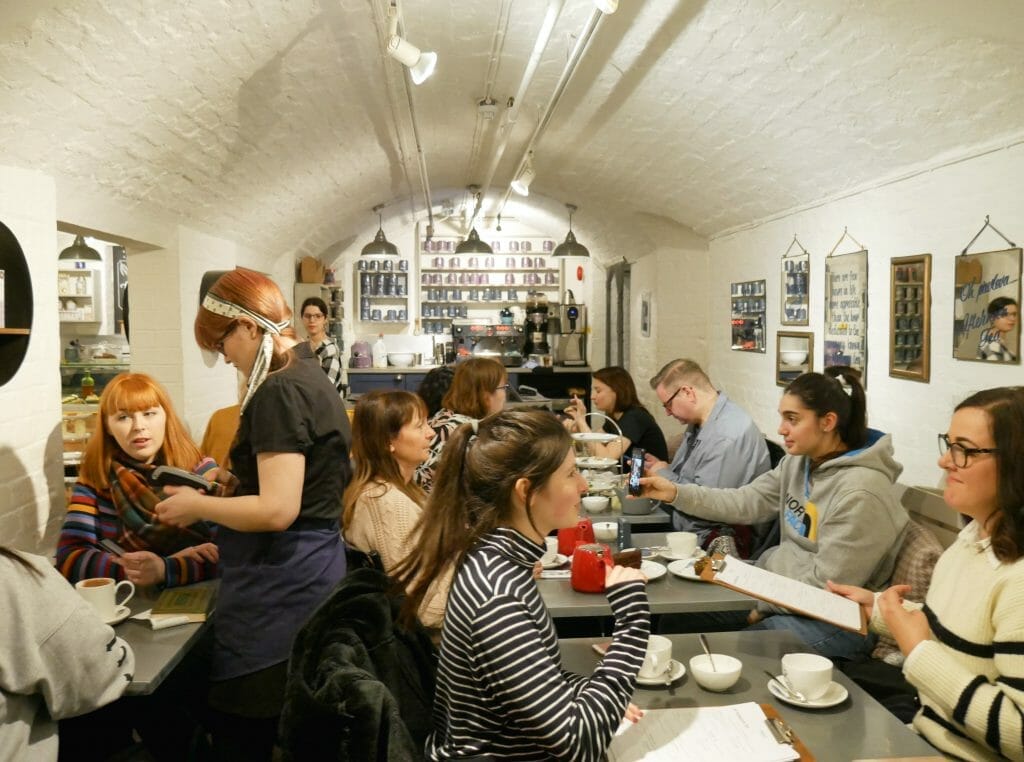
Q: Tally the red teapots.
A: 2